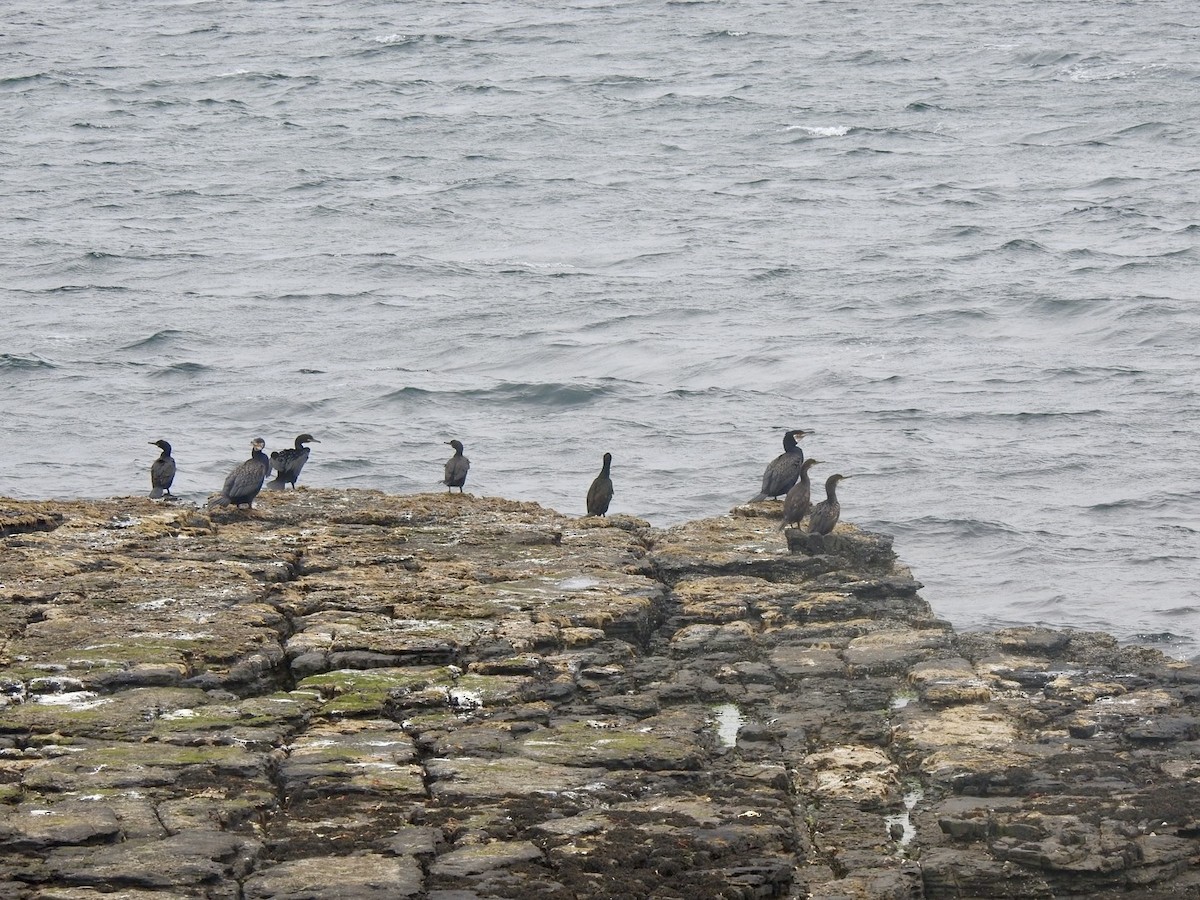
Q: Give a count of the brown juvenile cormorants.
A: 2